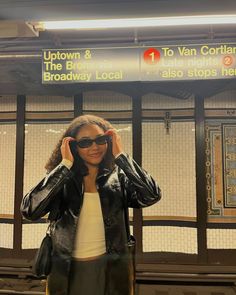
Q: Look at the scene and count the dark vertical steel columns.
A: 4